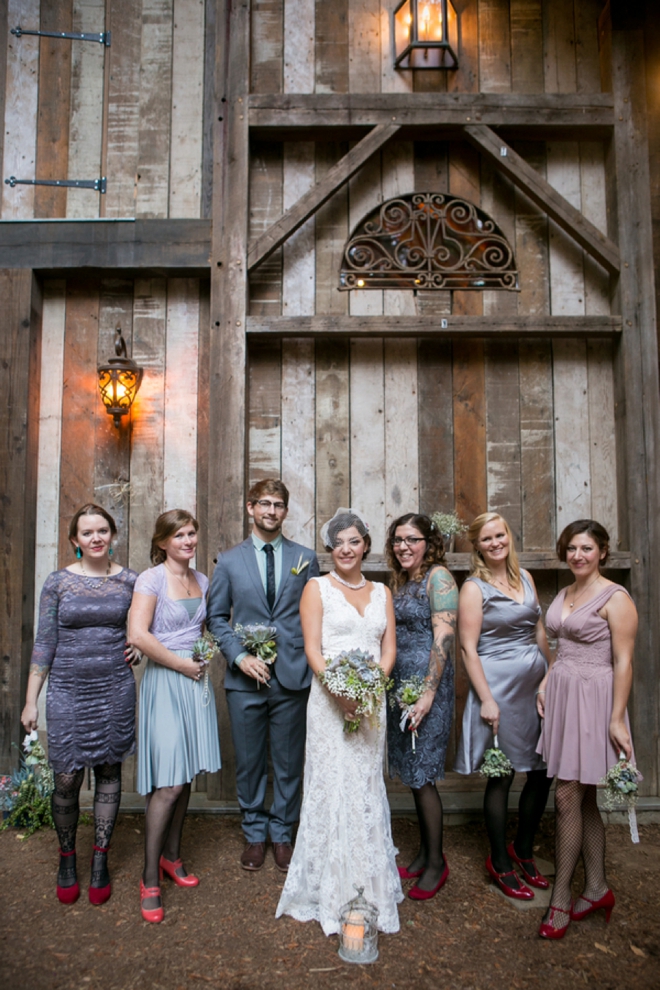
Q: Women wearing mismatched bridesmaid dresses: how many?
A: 5